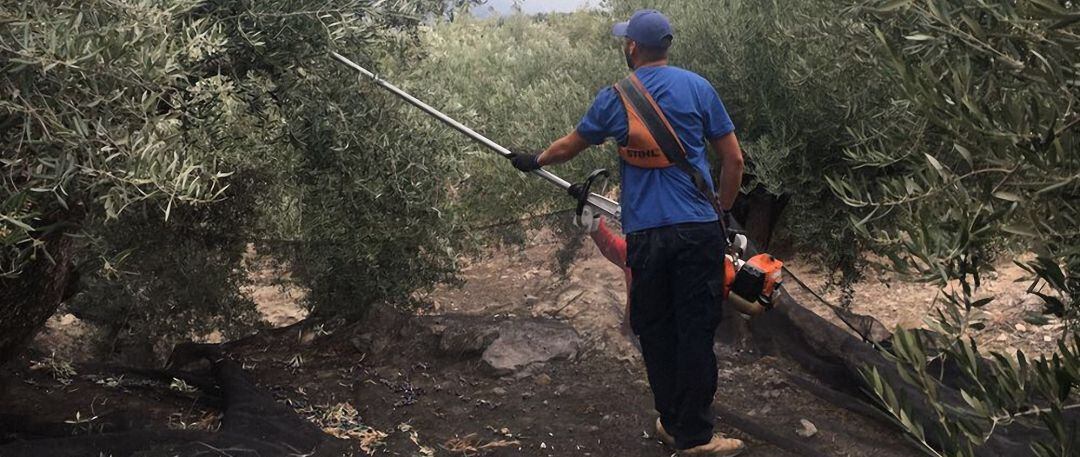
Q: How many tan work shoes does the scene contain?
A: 2